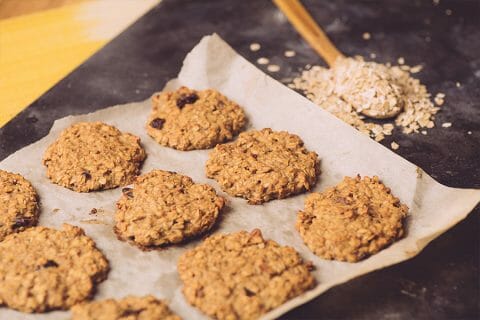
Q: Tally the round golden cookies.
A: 9